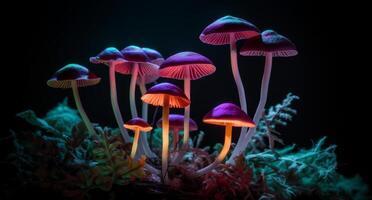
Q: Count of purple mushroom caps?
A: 11